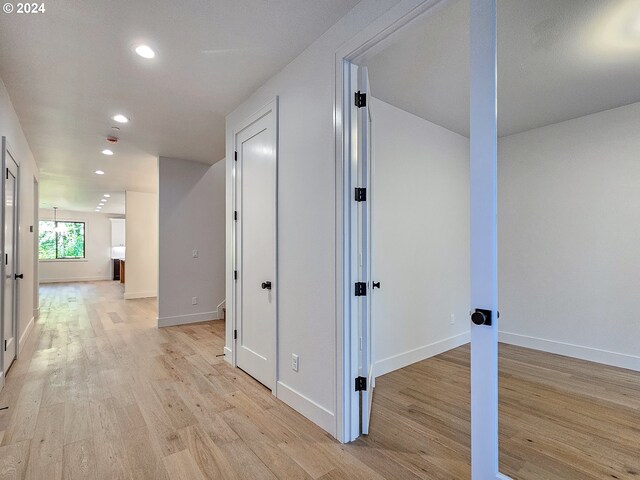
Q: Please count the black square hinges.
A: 4